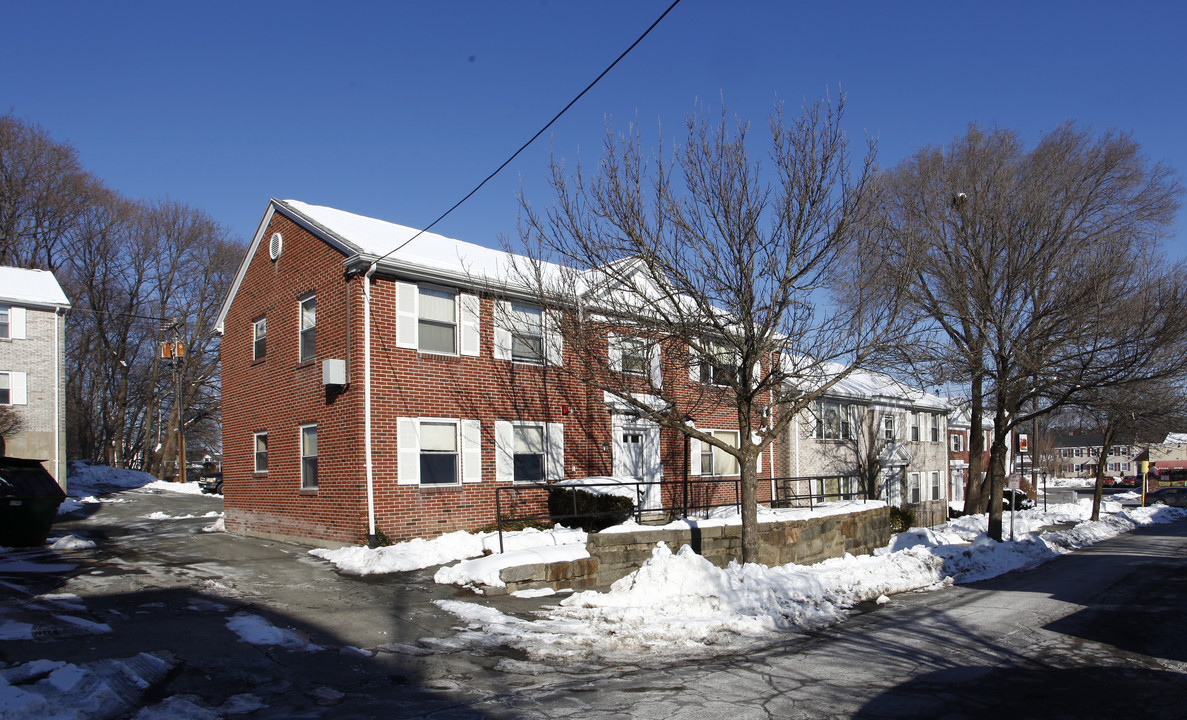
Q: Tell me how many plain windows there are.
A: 4